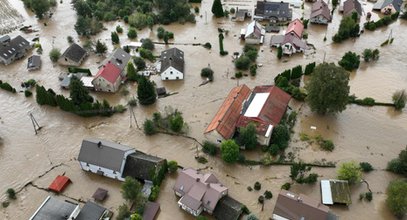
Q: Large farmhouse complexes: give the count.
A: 1